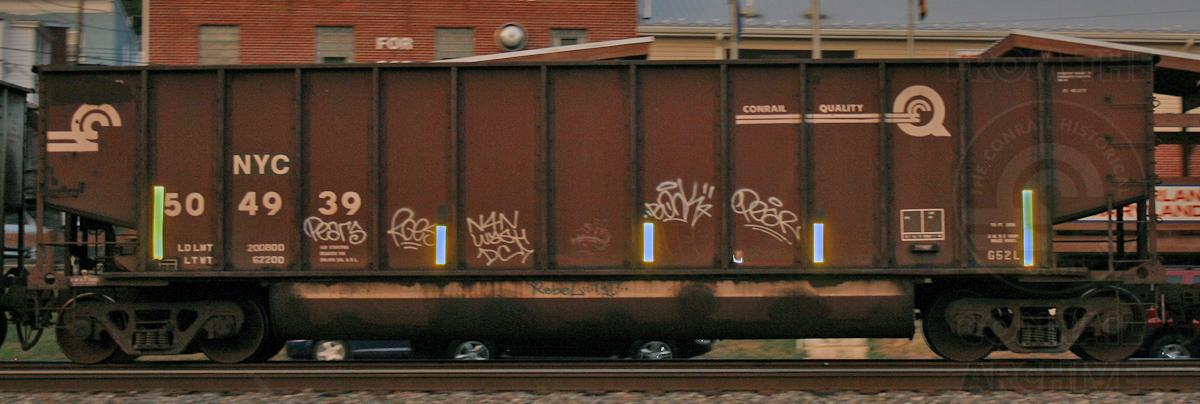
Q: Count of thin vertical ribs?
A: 12